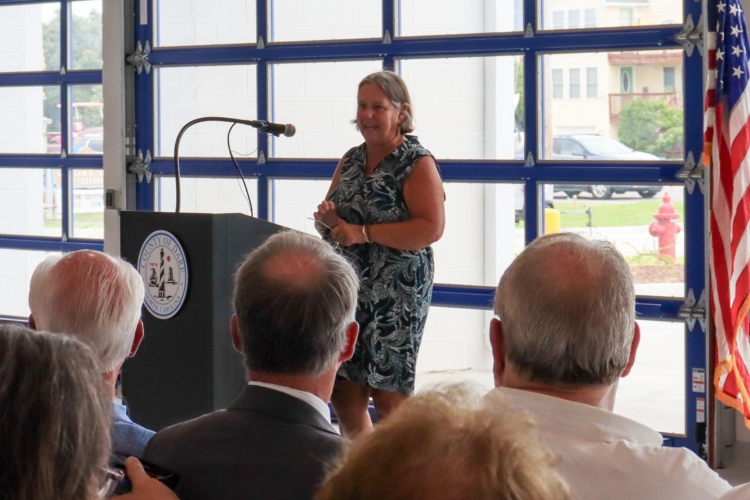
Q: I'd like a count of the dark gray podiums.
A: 1